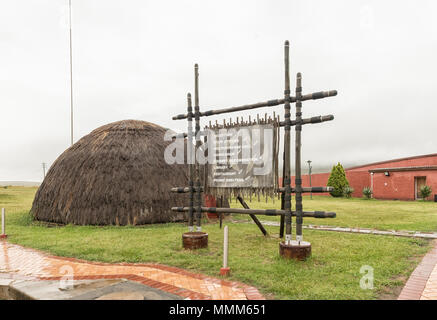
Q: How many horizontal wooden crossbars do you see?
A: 4